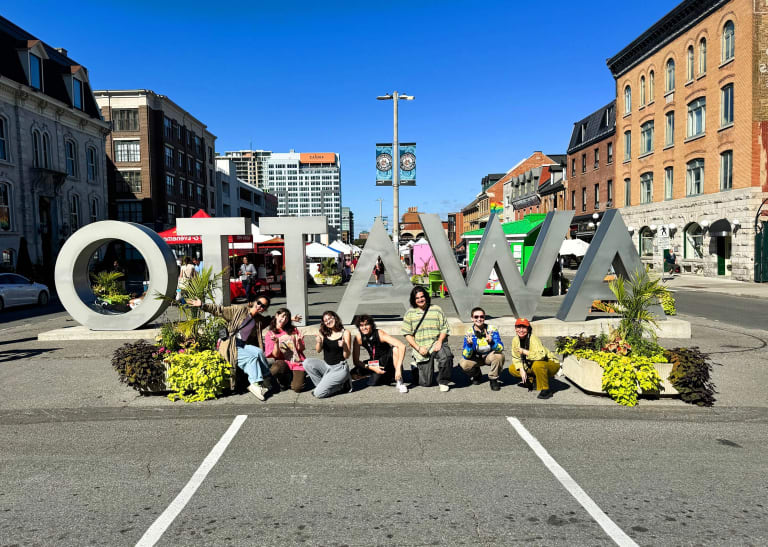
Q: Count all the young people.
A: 7